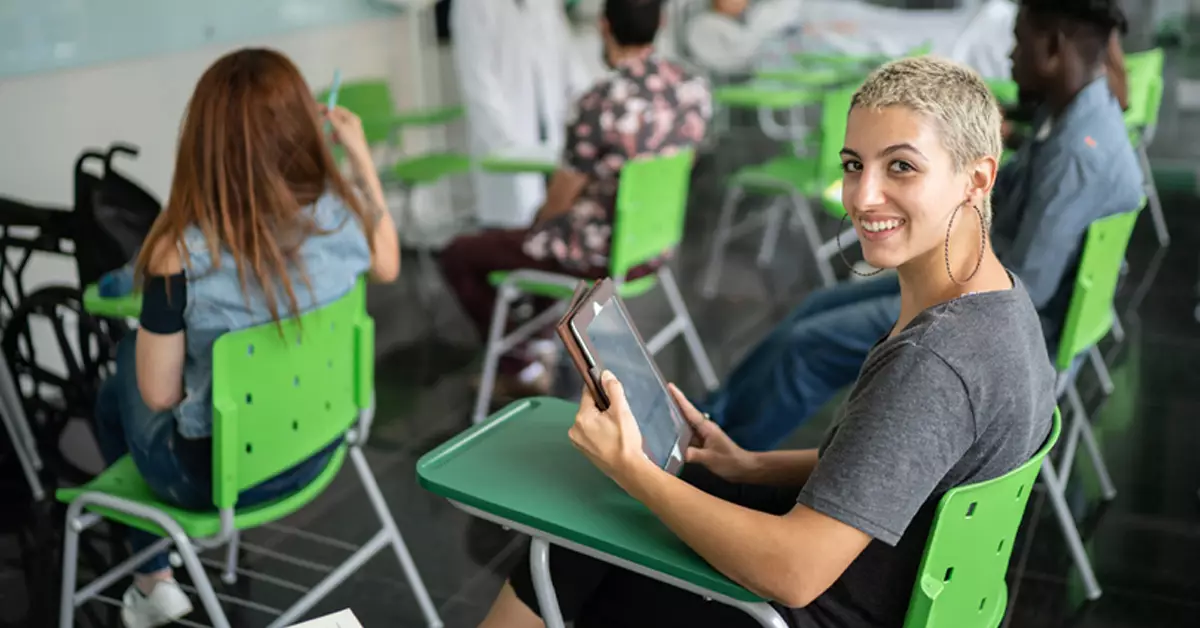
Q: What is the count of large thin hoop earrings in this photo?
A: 2